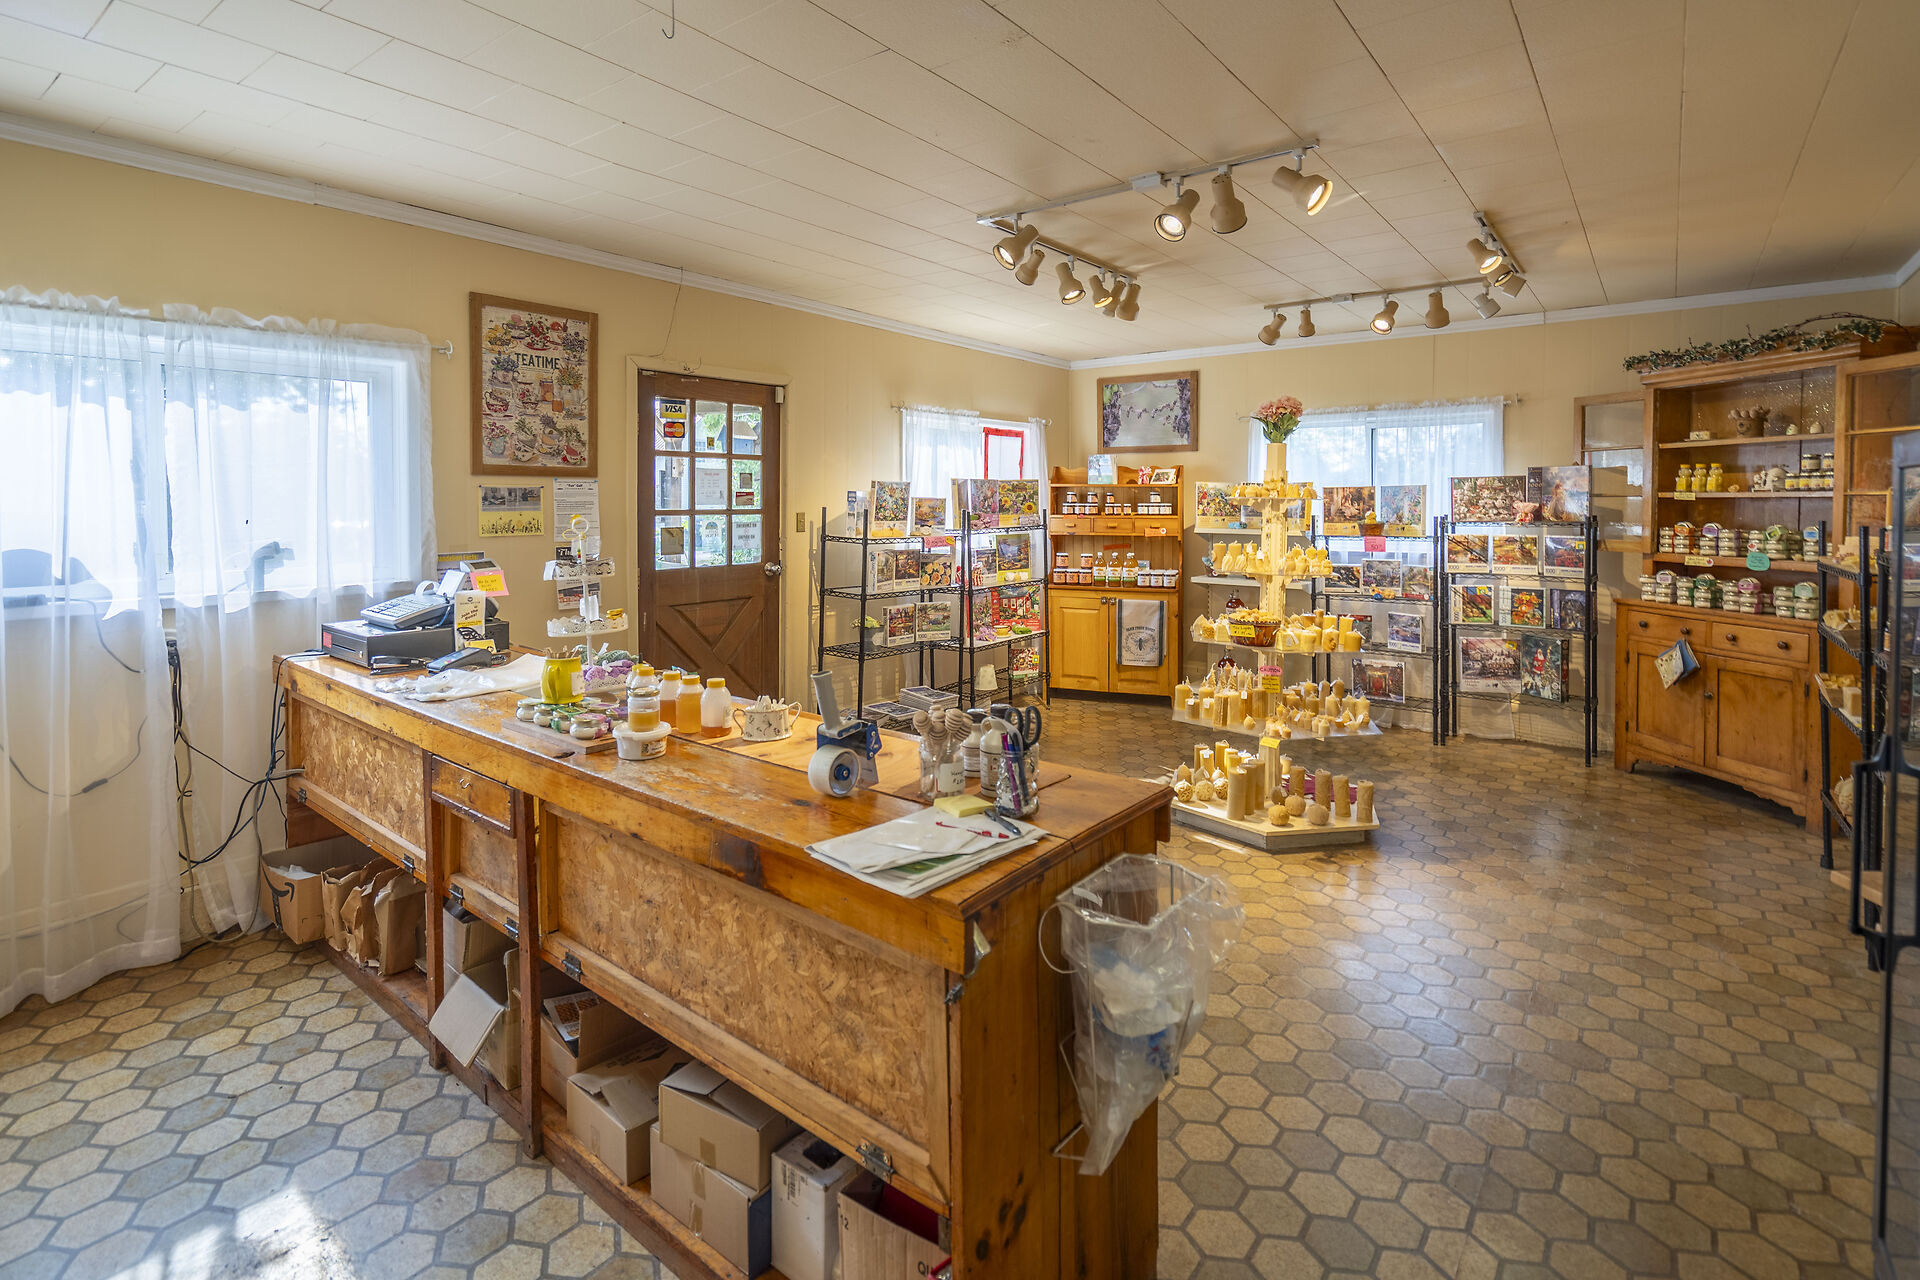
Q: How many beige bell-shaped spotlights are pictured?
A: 15